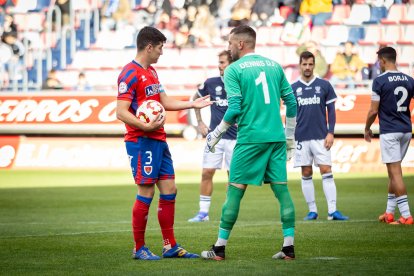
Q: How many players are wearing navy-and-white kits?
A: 3